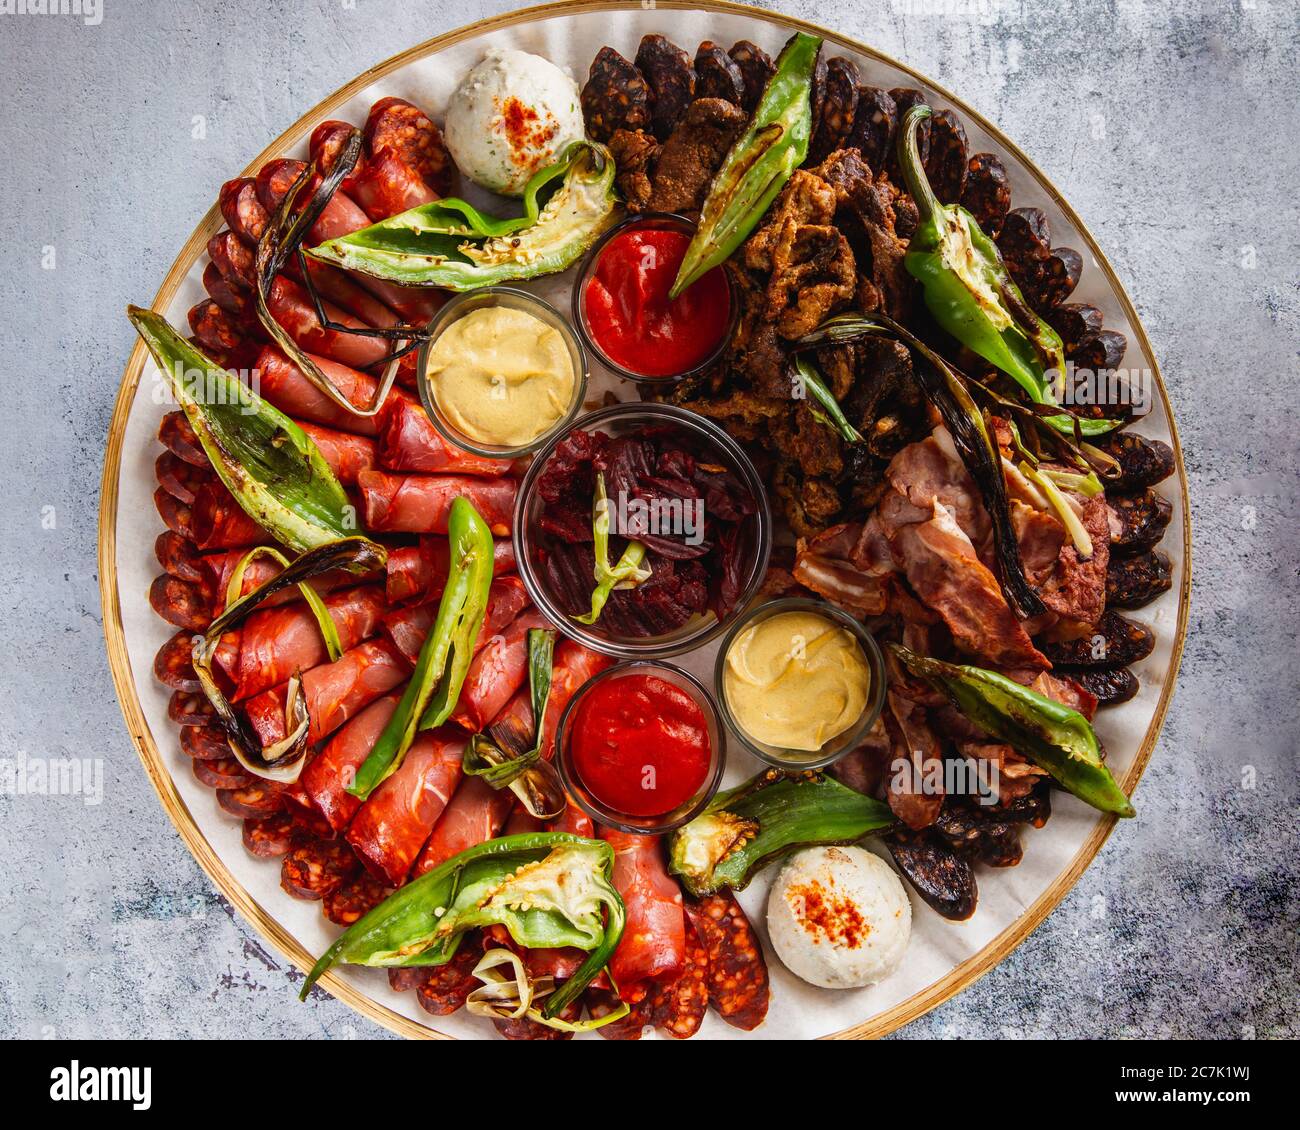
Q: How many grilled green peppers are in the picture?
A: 8